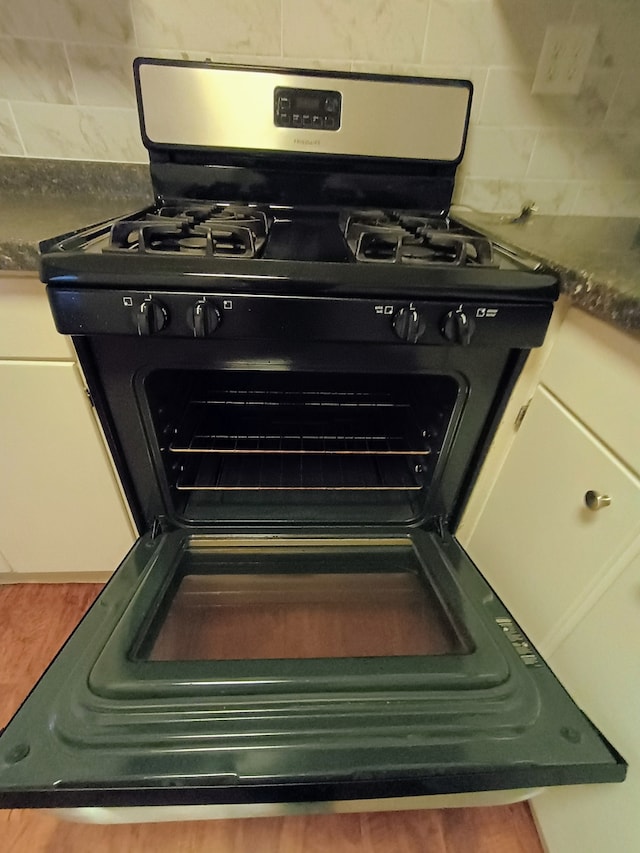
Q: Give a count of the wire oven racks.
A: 2